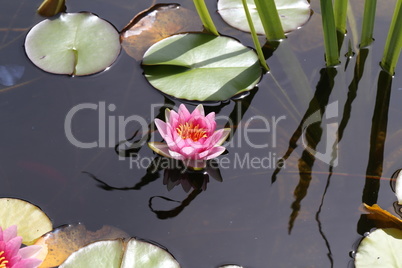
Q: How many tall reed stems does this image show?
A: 7